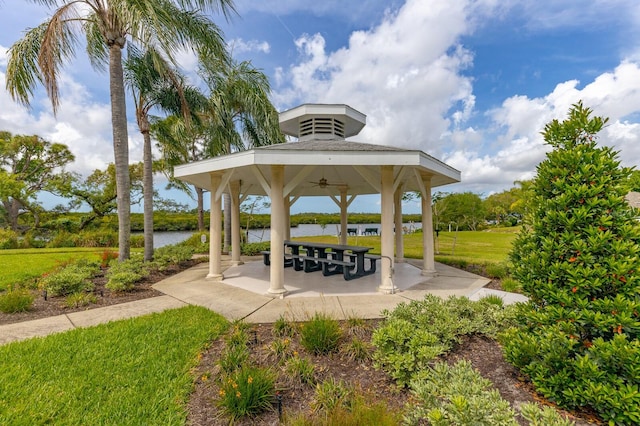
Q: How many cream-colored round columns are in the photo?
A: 8